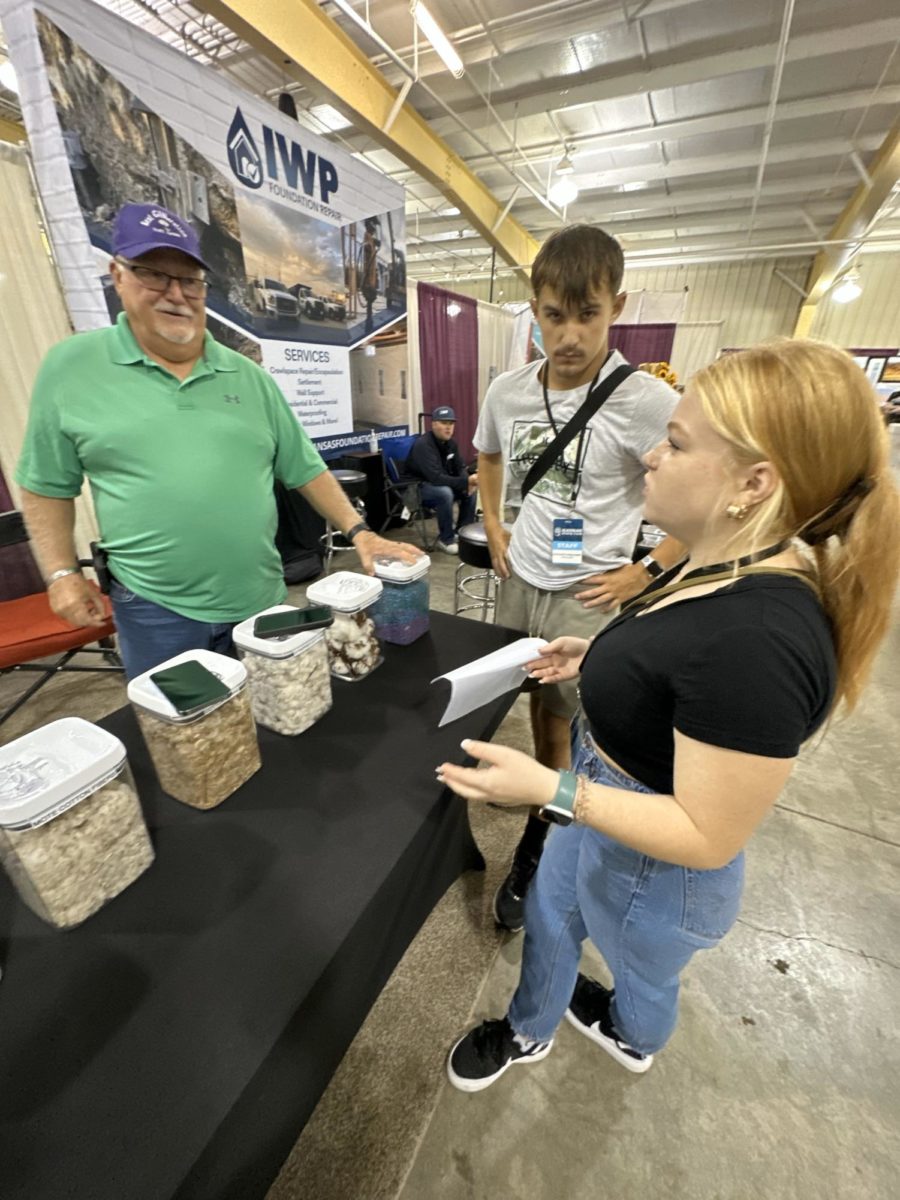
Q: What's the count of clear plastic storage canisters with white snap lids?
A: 5